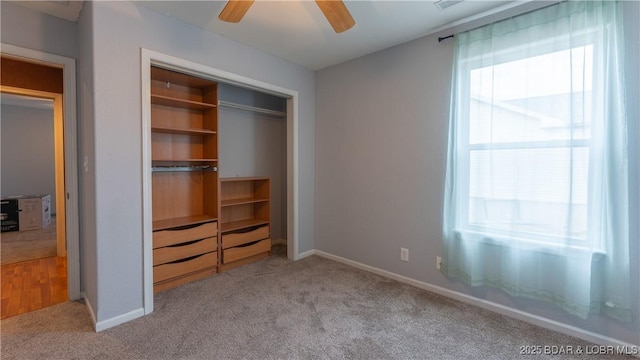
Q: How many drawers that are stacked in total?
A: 5